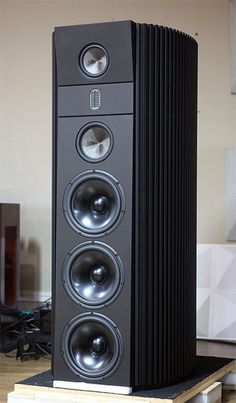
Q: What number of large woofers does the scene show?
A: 3